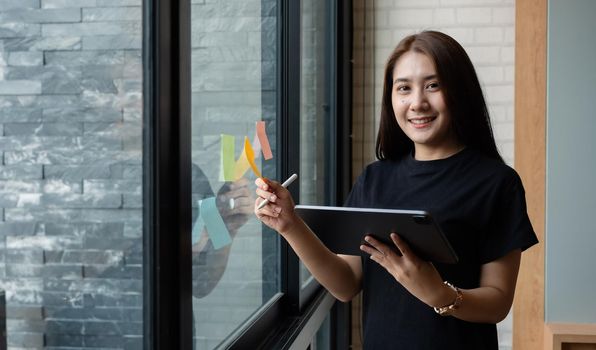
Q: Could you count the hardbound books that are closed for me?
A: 0